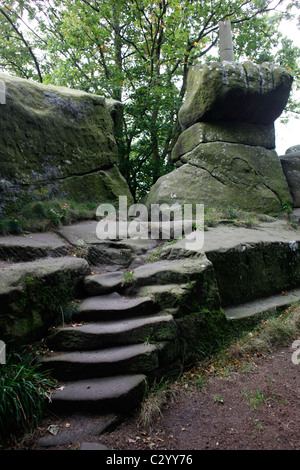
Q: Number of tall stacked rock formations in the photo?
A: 1